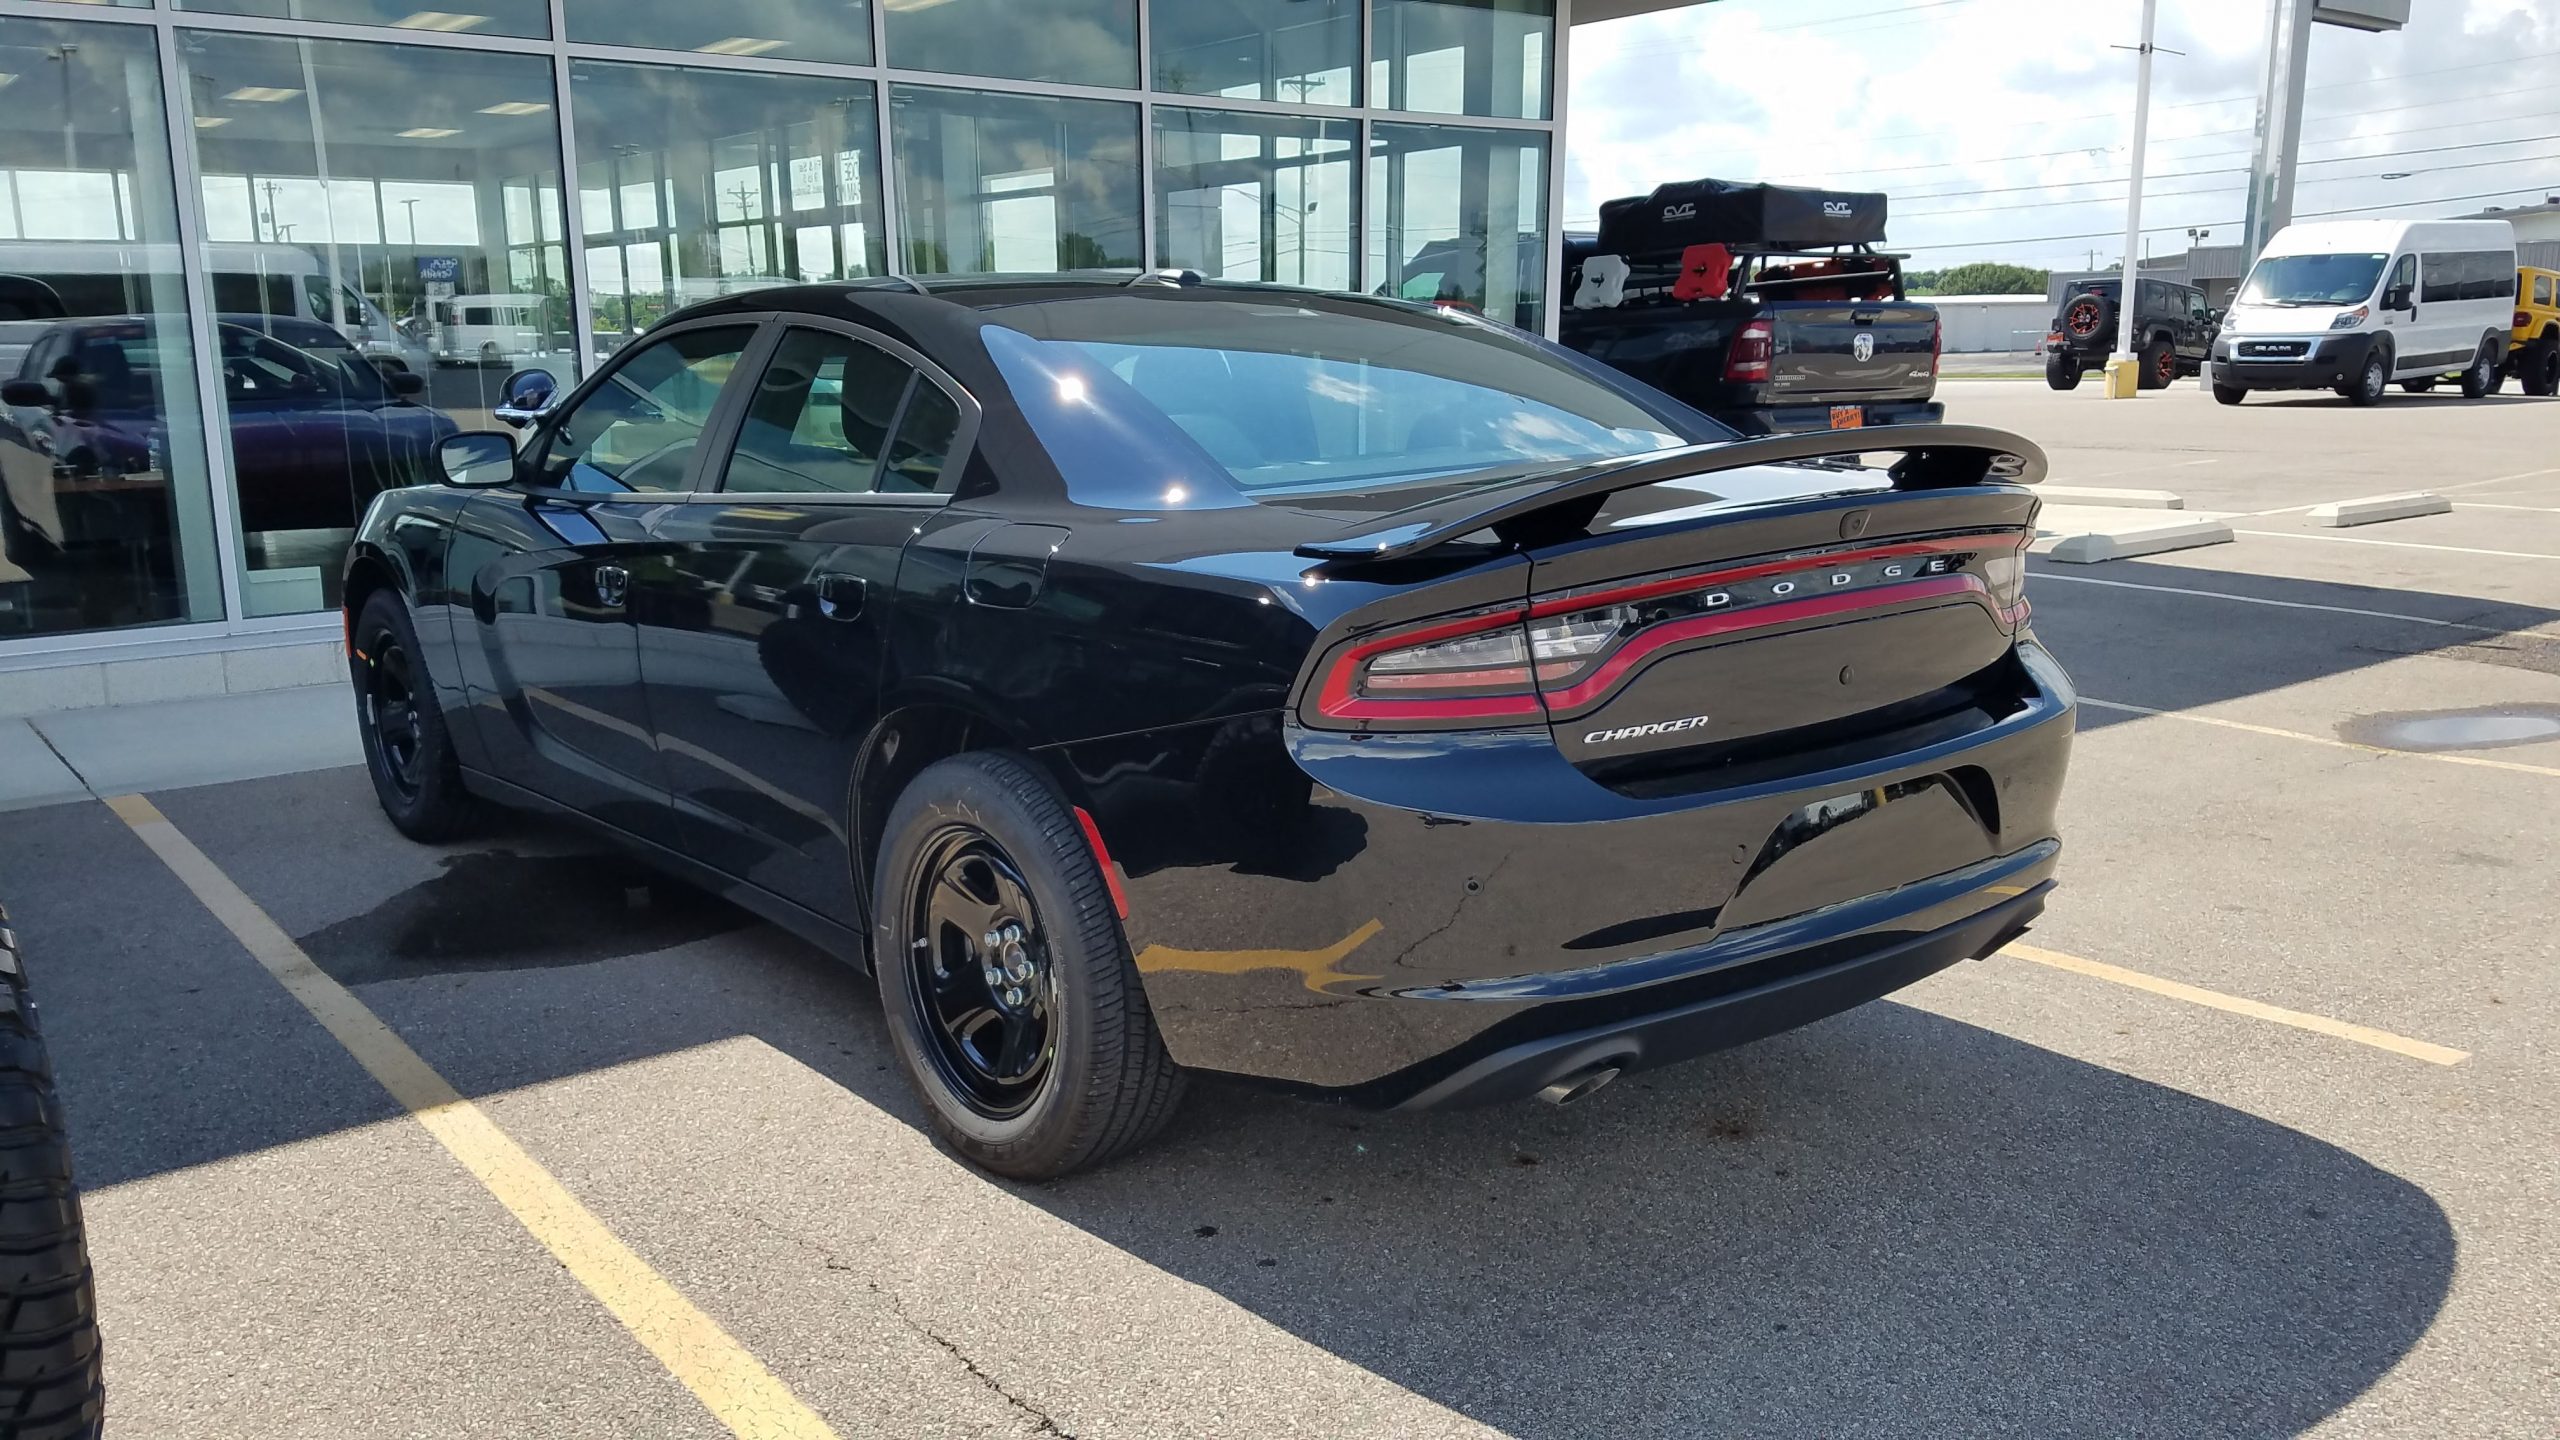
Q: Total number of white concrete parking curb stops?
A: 3